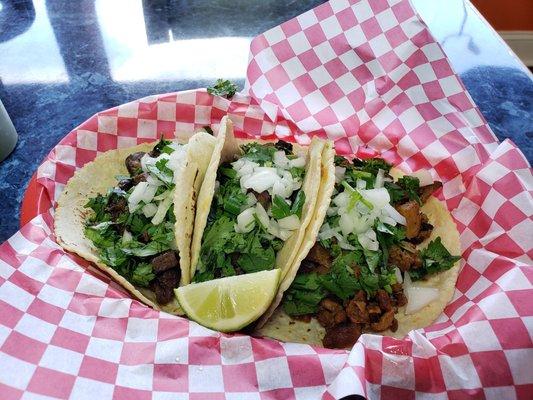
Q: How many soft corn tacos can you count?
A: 3